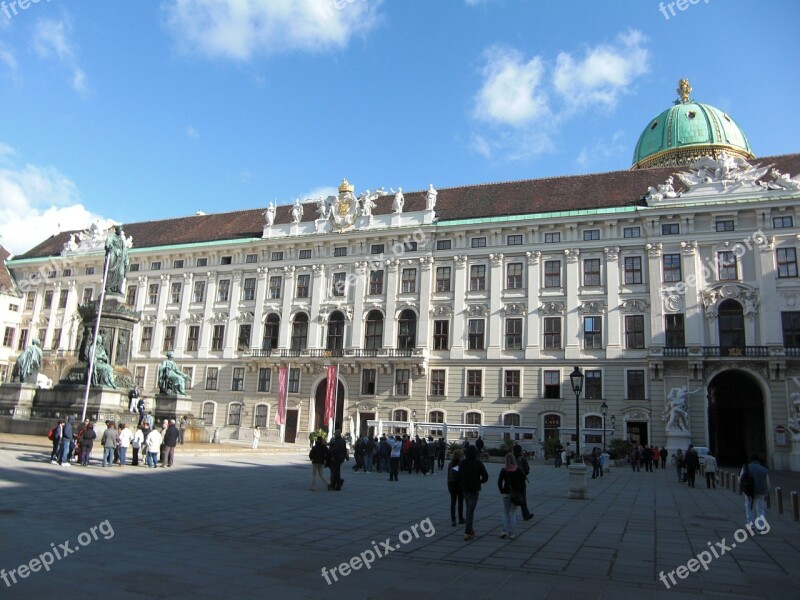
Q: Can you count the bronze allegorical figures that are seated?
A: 3